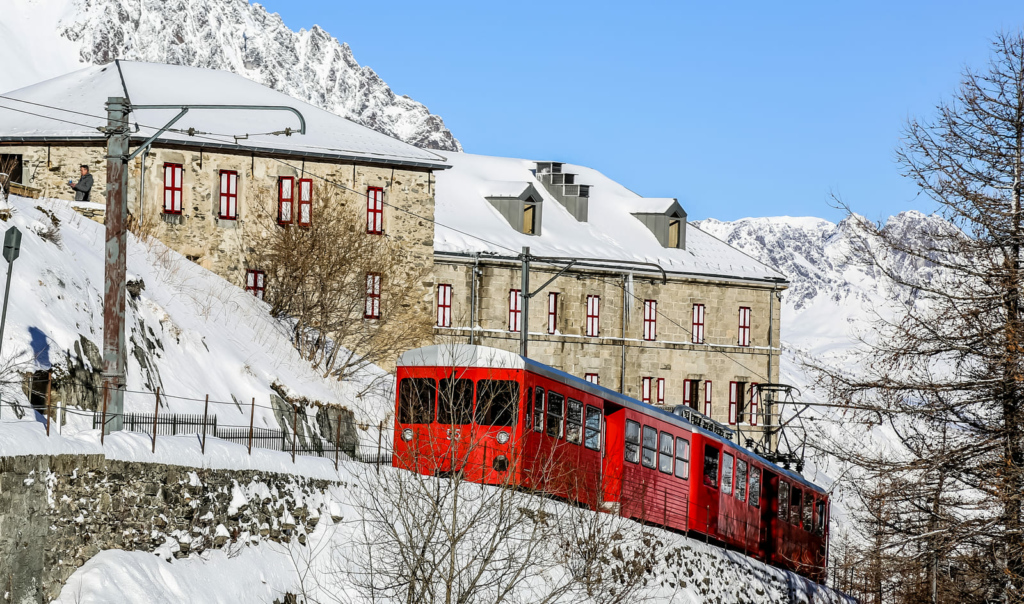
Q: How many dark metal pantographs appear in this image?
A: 1